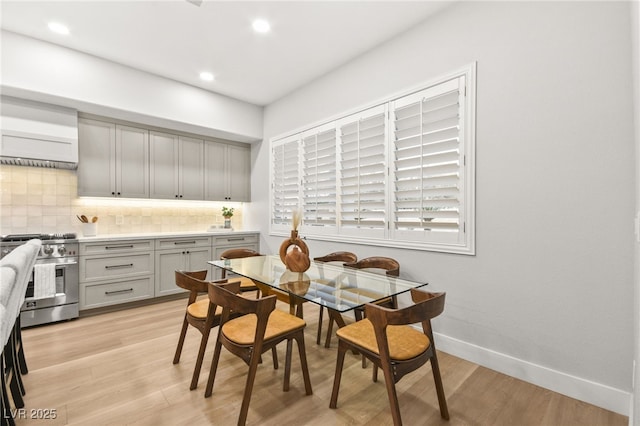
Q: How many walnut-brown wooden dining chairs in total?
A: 6